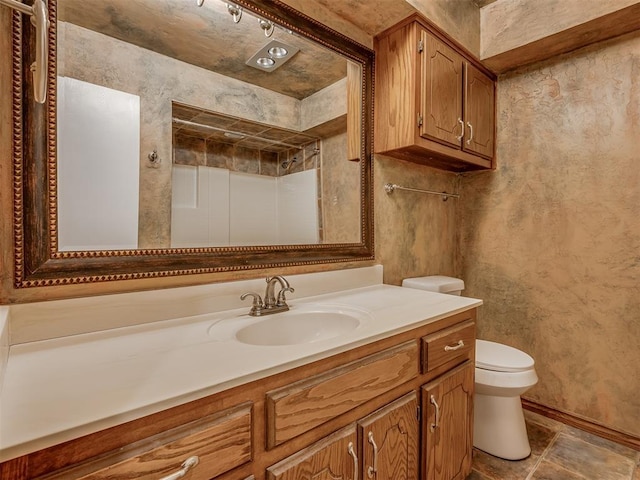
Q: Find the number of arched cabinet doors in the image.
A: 5